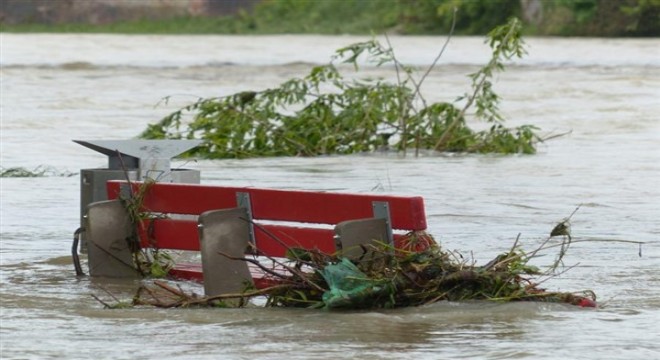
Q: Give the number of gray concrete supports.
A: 3